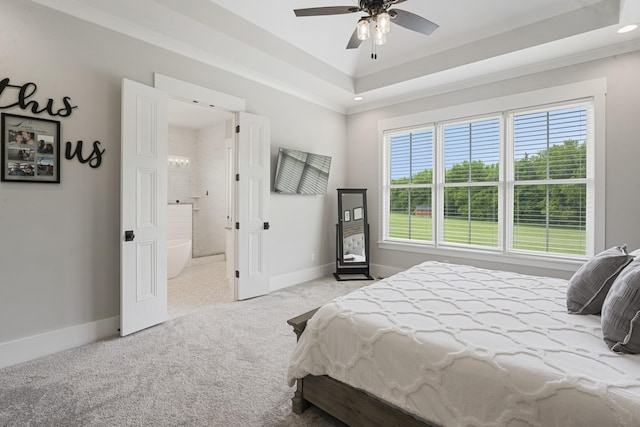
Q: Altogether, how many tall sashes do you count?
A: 3